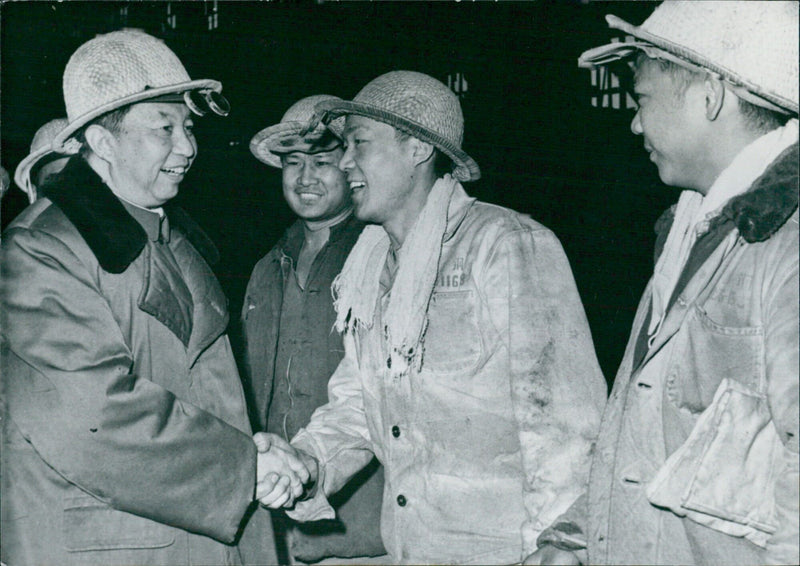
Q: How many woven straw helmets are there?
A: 5